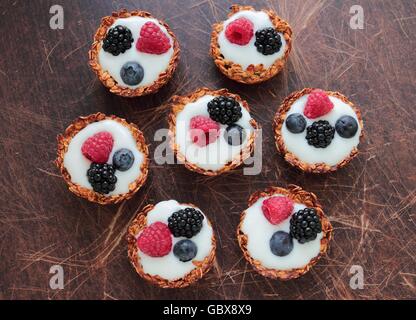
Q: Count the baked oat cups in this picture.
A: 7